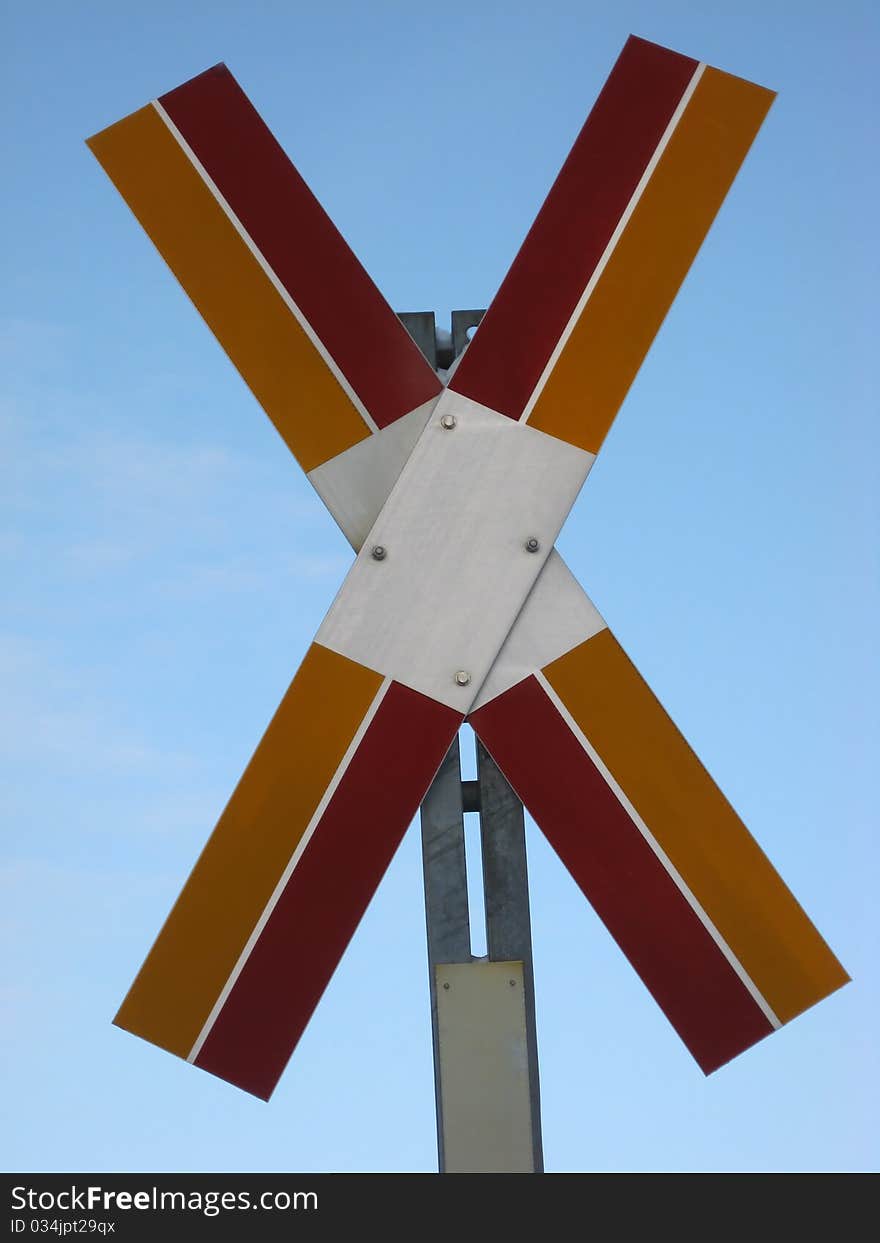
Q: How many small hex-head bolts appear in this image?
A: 4